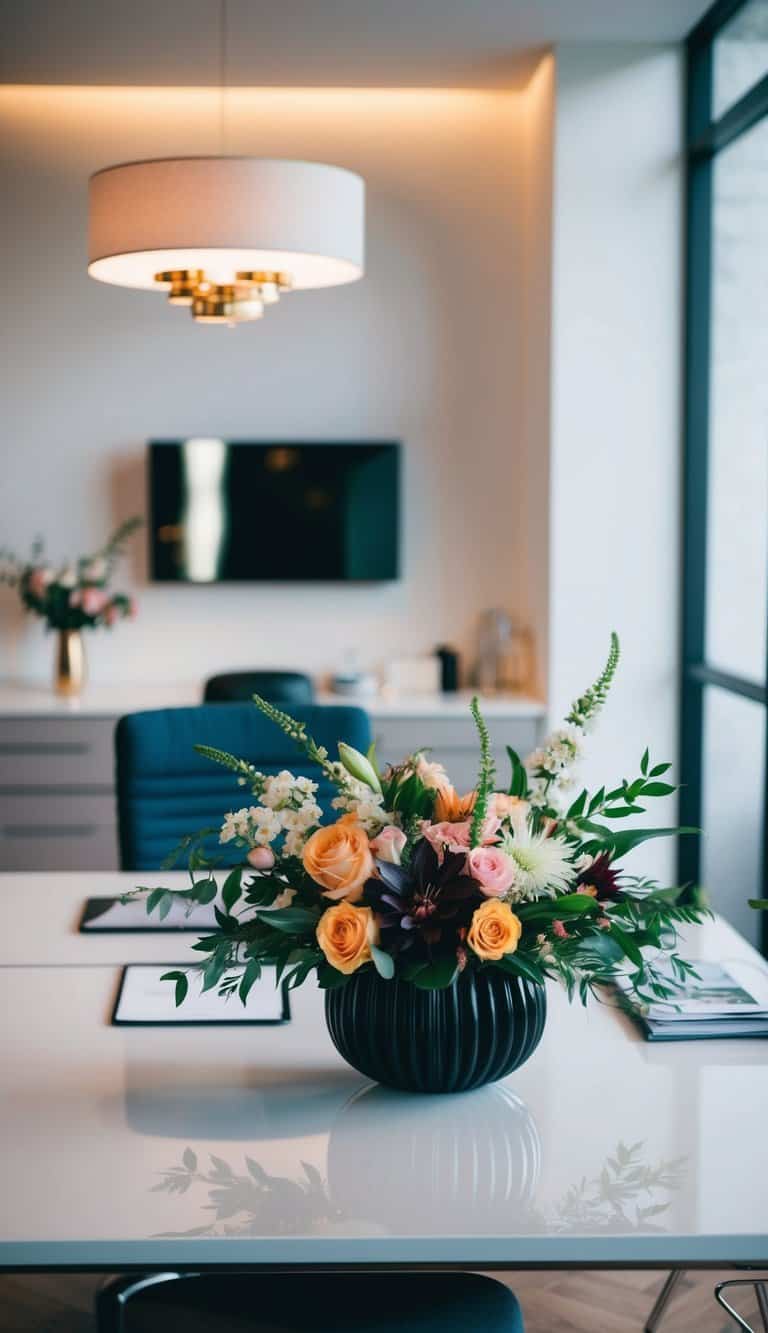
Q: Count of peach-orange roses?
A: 3